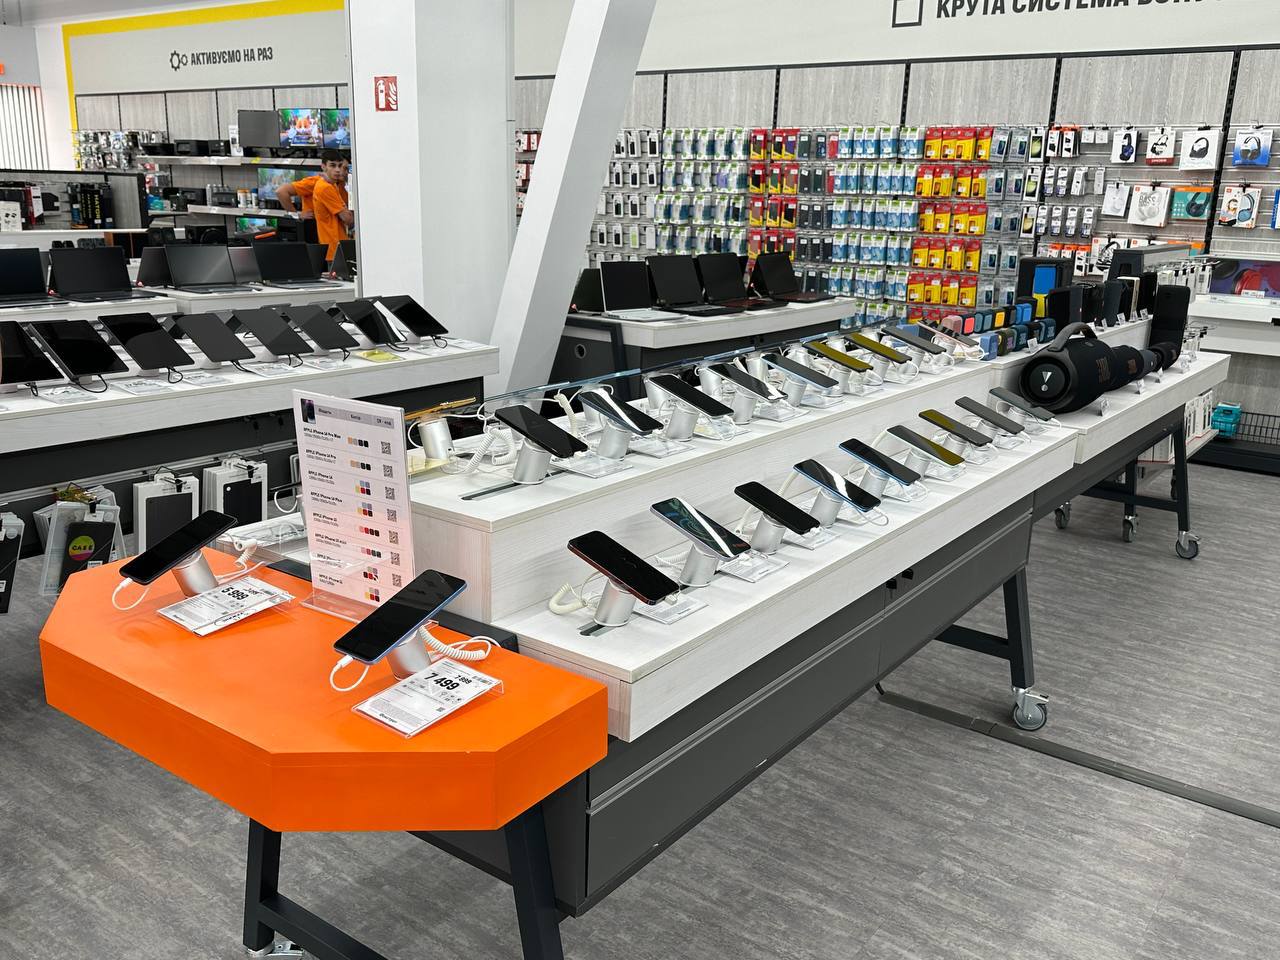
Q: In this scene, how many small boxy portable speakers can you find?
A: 11